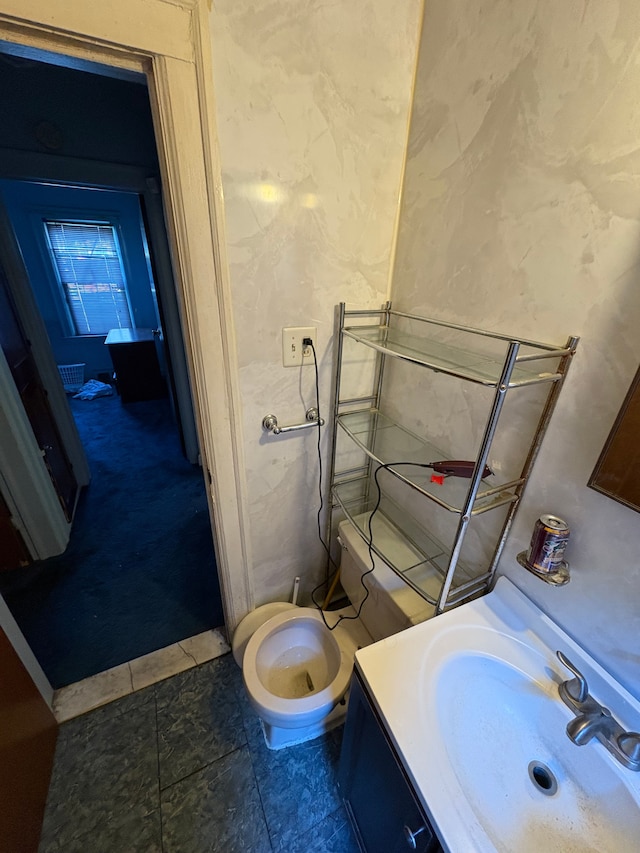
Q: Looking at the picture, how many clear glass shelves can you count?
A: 3